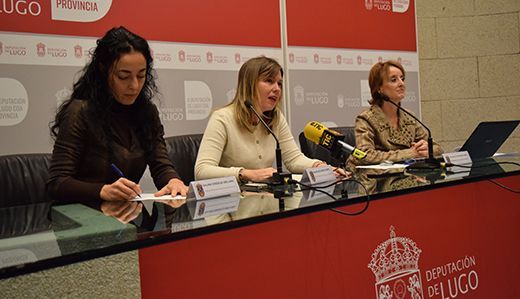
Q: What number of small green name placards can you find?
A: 0